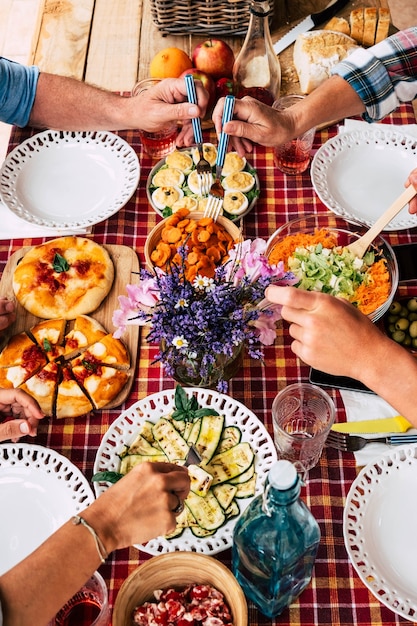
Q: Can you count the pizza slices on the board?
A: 8